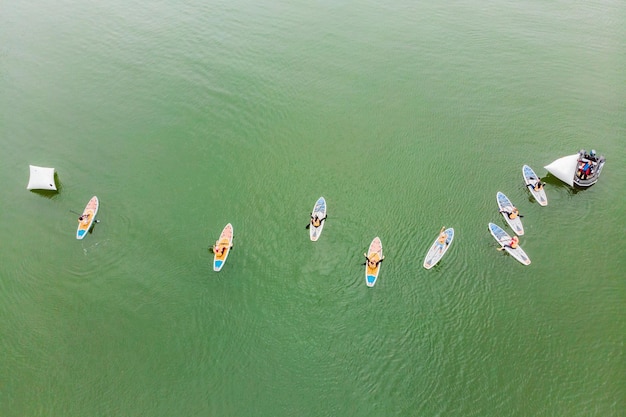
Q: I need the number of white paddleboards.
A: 5